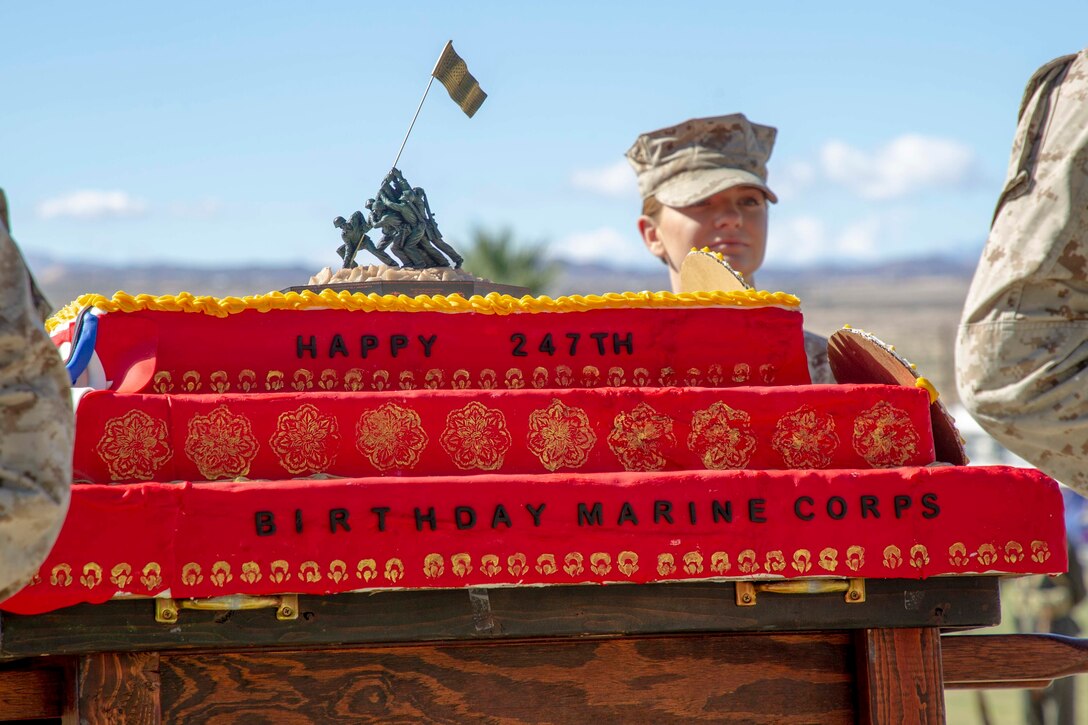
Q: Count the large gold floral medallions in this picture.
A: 10